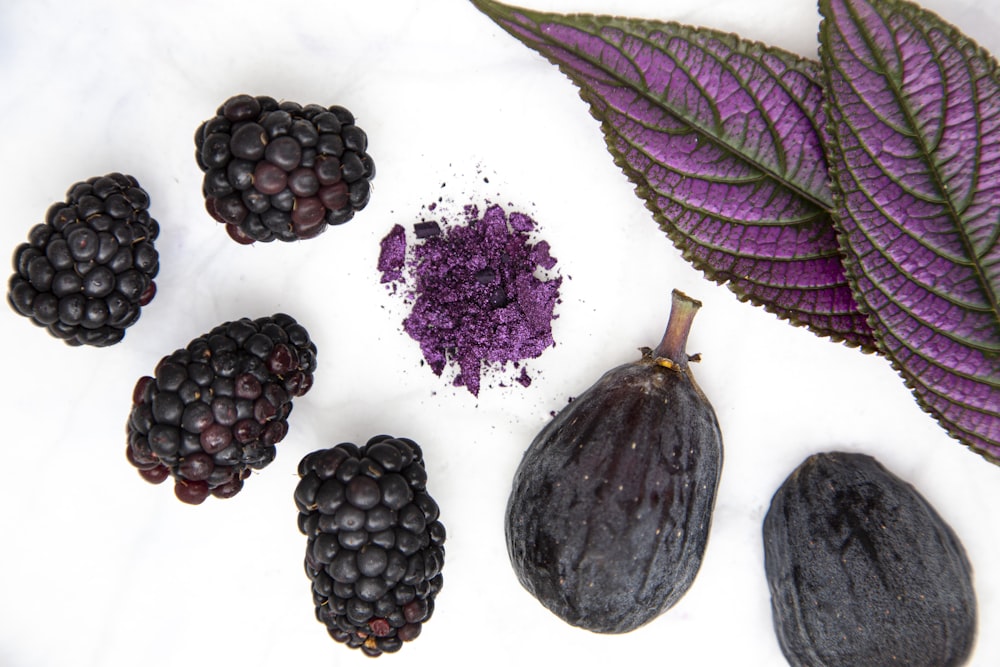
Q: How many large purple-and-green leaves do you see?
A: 2